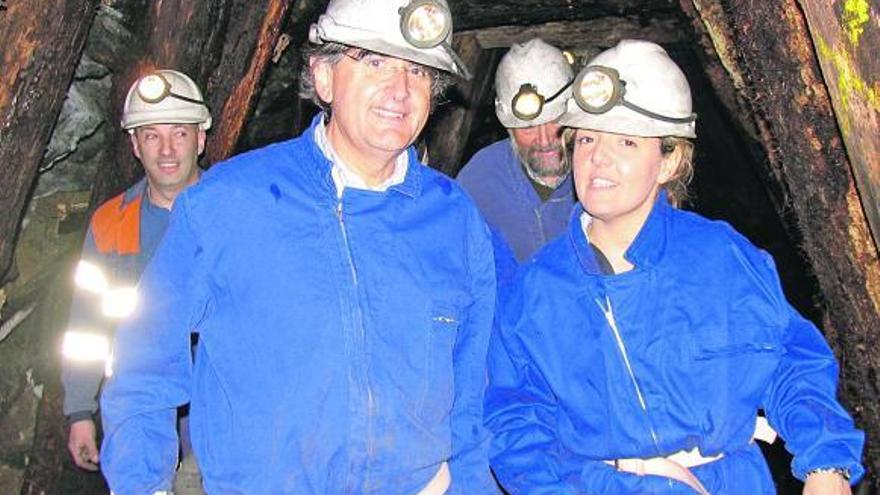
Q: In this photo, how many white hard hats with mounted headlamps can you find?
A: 4